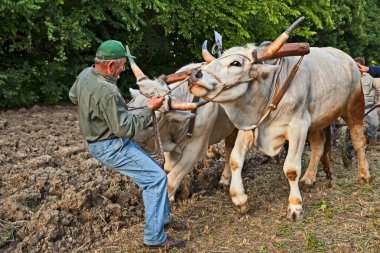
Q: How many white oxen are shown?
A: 2